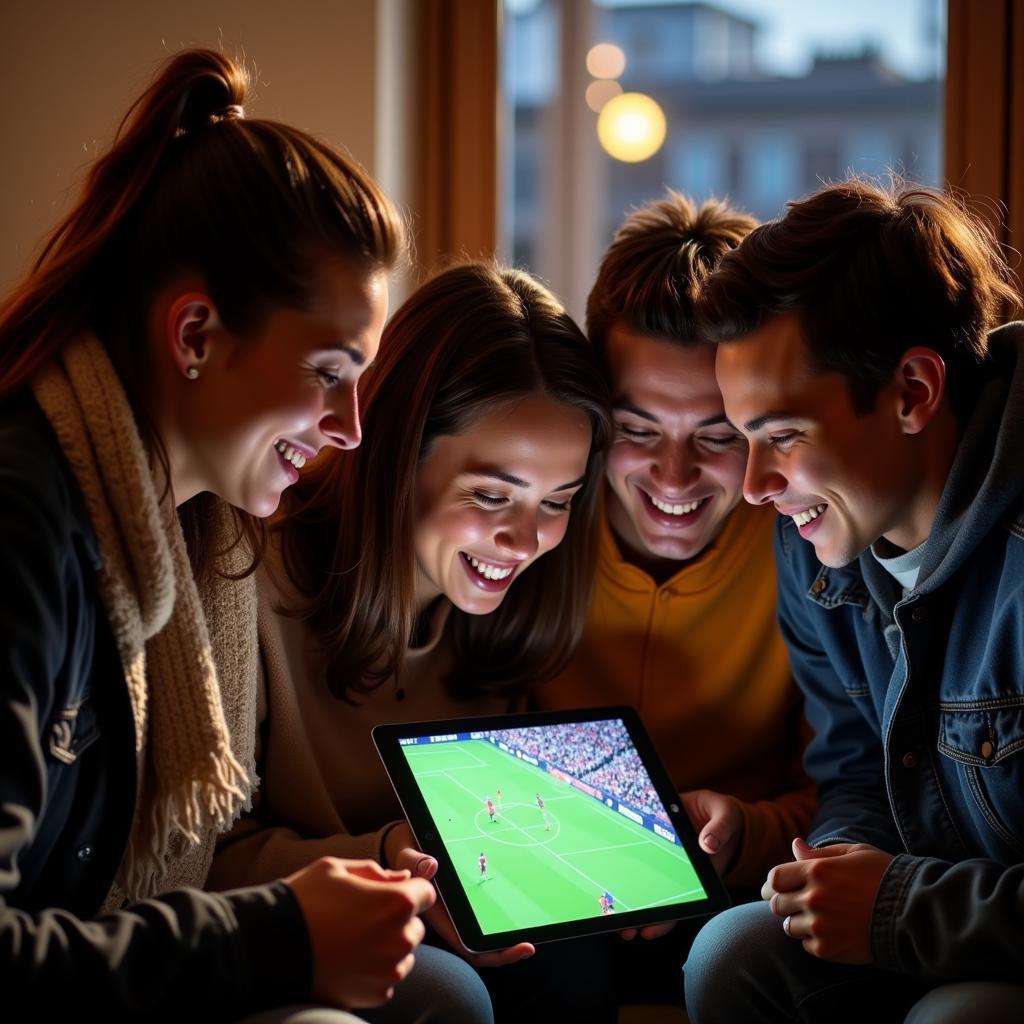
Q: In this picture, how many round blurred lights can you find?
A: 3